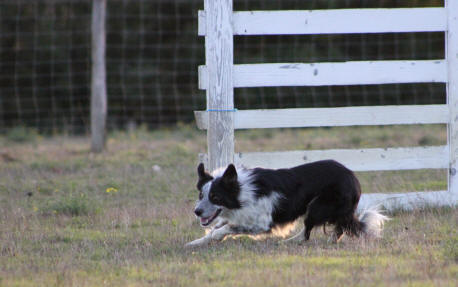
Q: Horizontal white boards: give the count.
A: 5